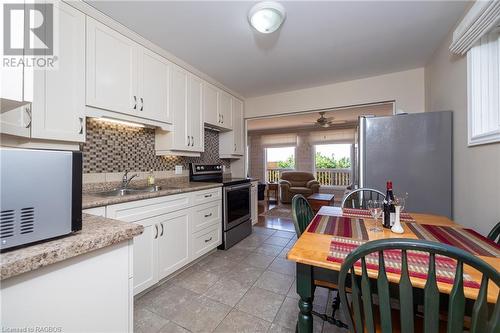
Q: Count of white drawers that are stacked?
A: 3